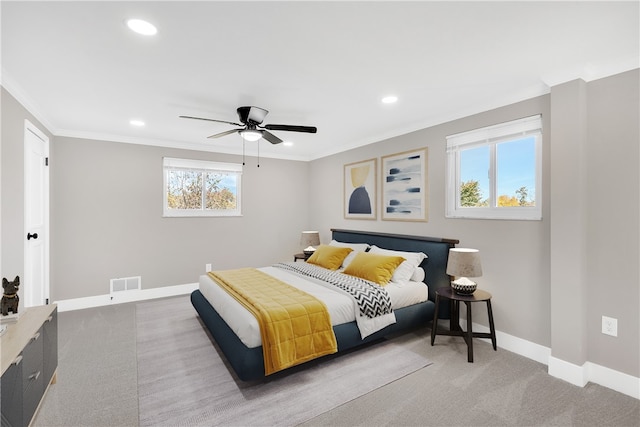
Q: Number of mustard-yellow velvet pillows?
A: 2